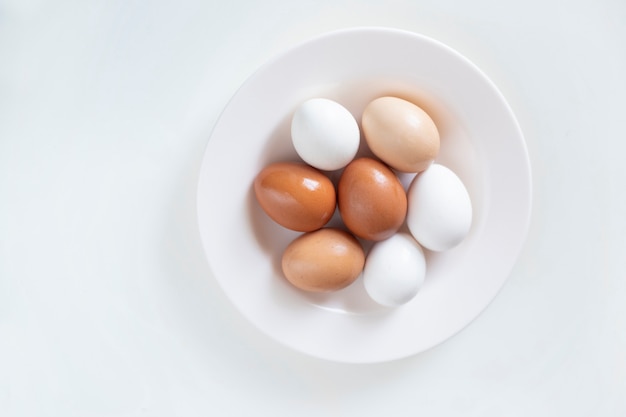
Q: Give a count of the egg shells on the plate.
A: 7